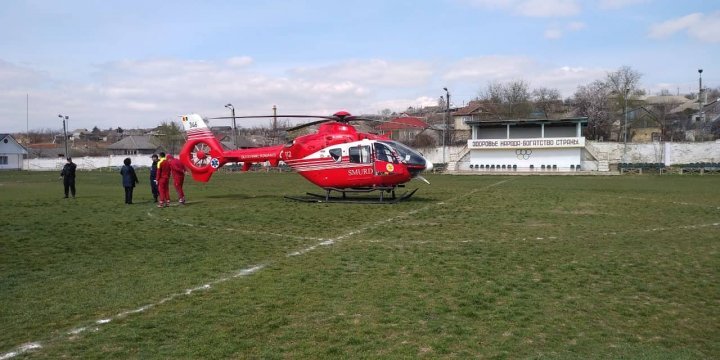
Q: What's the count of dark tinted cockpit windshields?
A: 1